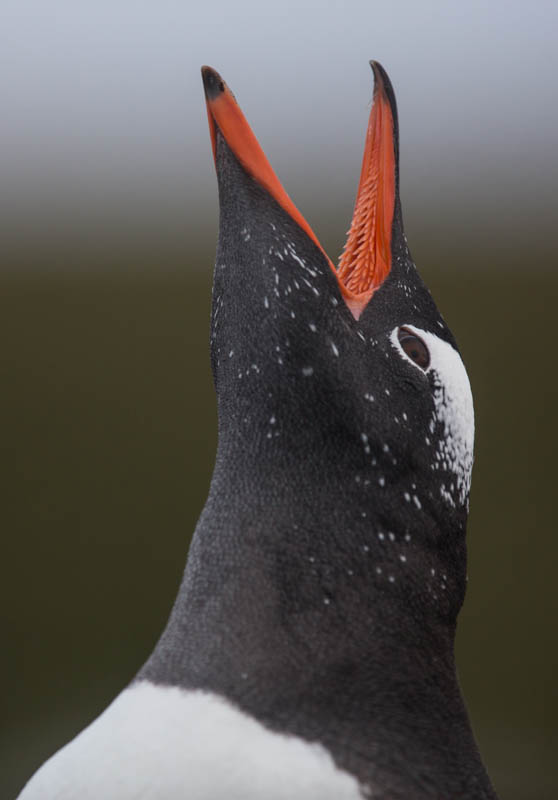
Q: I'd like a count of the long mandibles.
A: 2